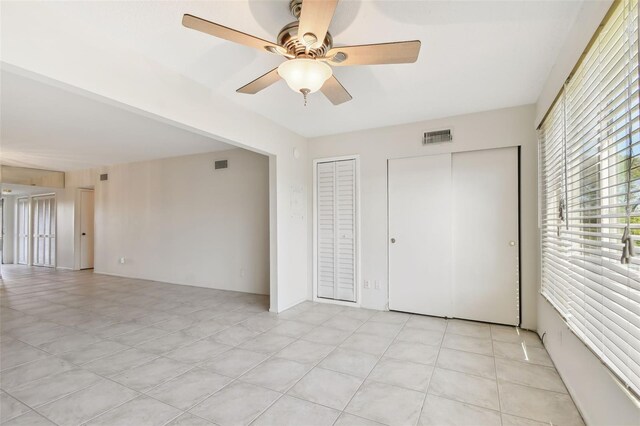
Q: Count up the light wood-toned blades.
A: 5